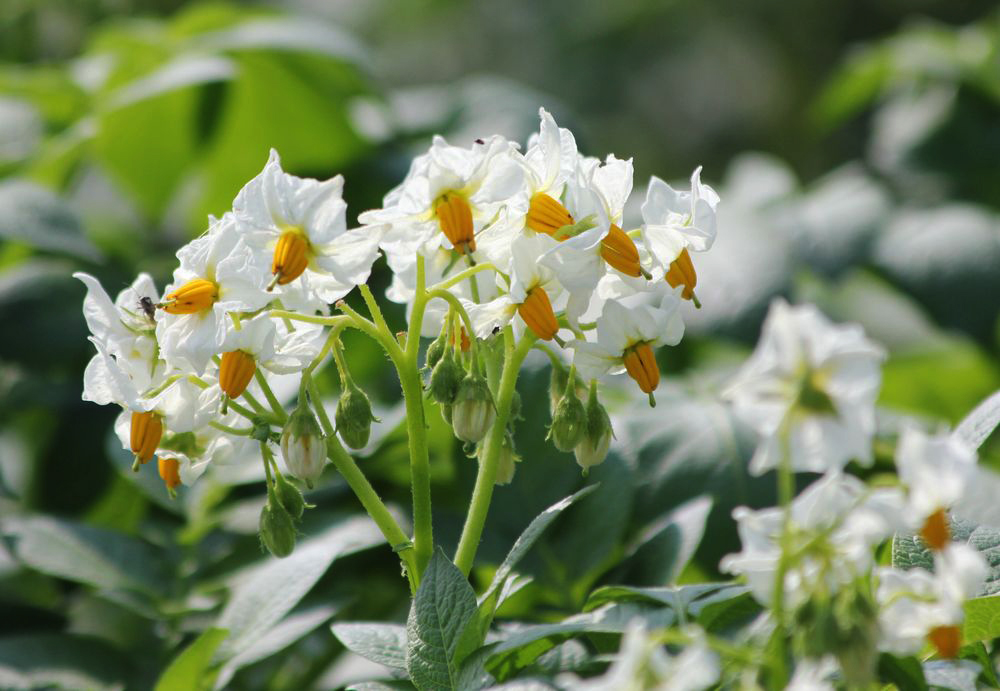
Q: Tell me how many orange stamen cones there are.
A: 14